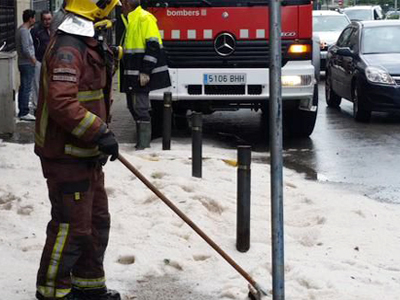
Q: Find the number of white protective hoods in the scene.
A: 1